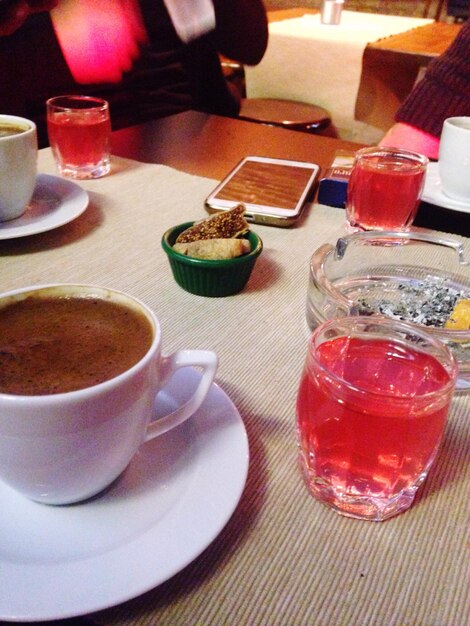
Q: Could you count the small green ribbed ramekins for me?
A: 1